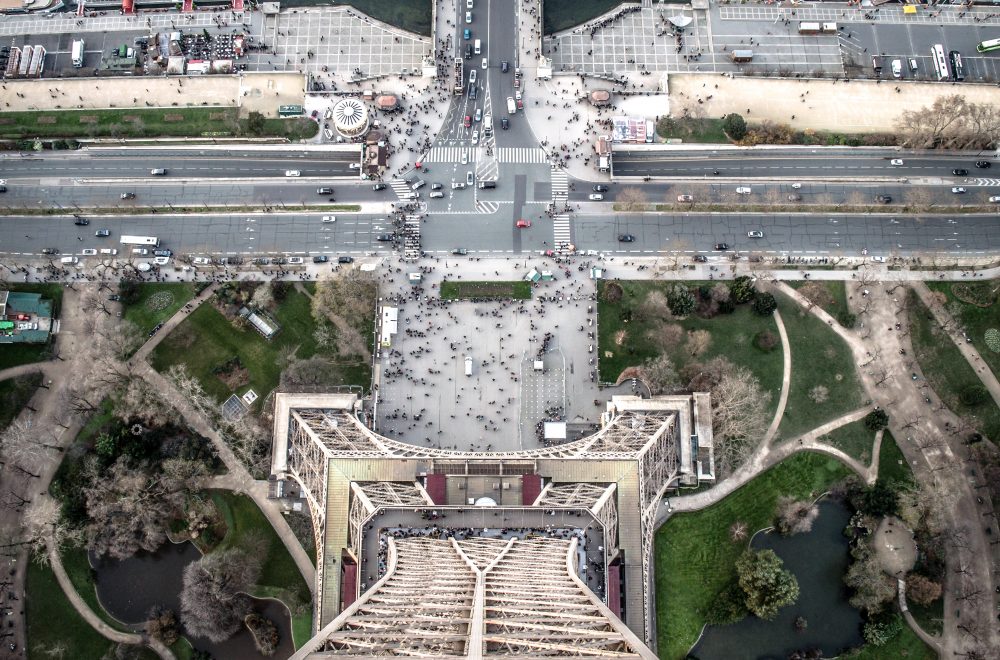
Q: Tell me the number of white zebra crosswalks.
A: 6